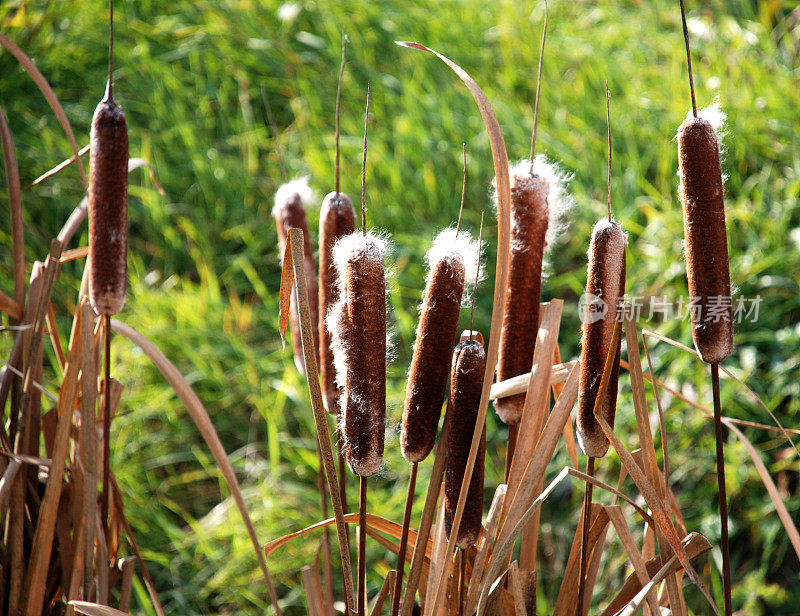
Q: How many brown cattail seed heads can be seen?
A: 9